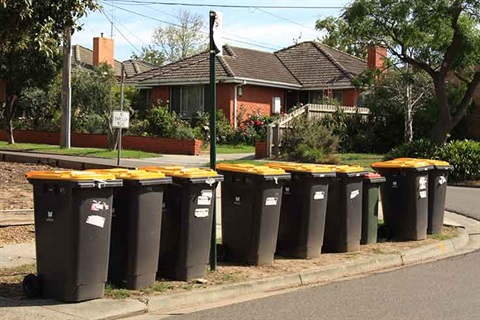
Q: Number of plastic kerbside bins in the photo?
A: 9